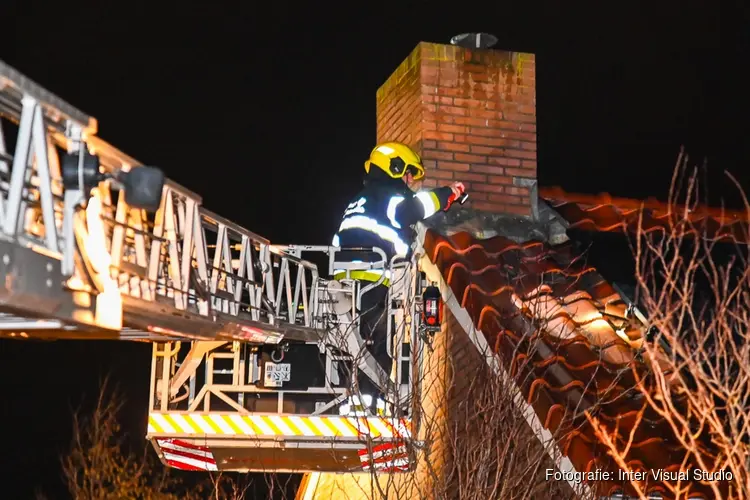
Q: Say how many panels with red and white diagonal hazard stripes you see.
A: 2